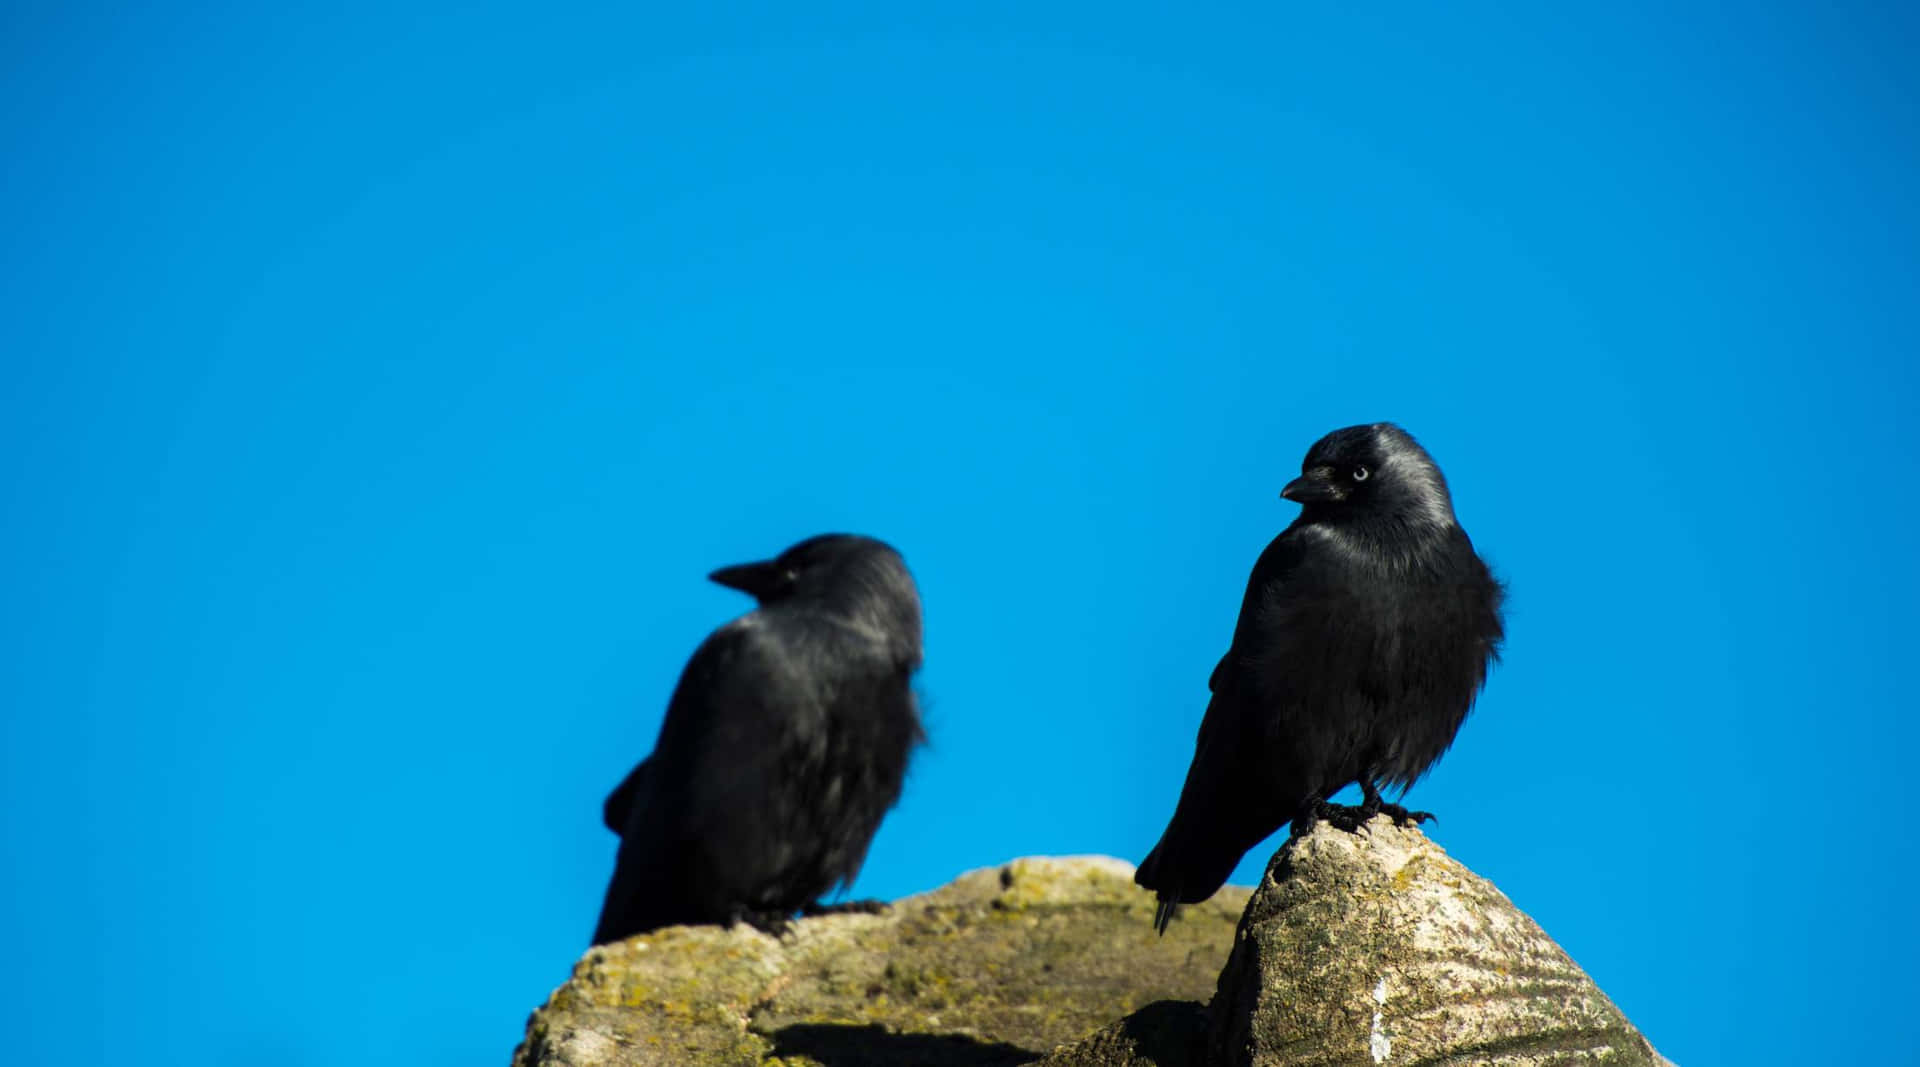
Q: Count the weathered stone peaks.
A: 2